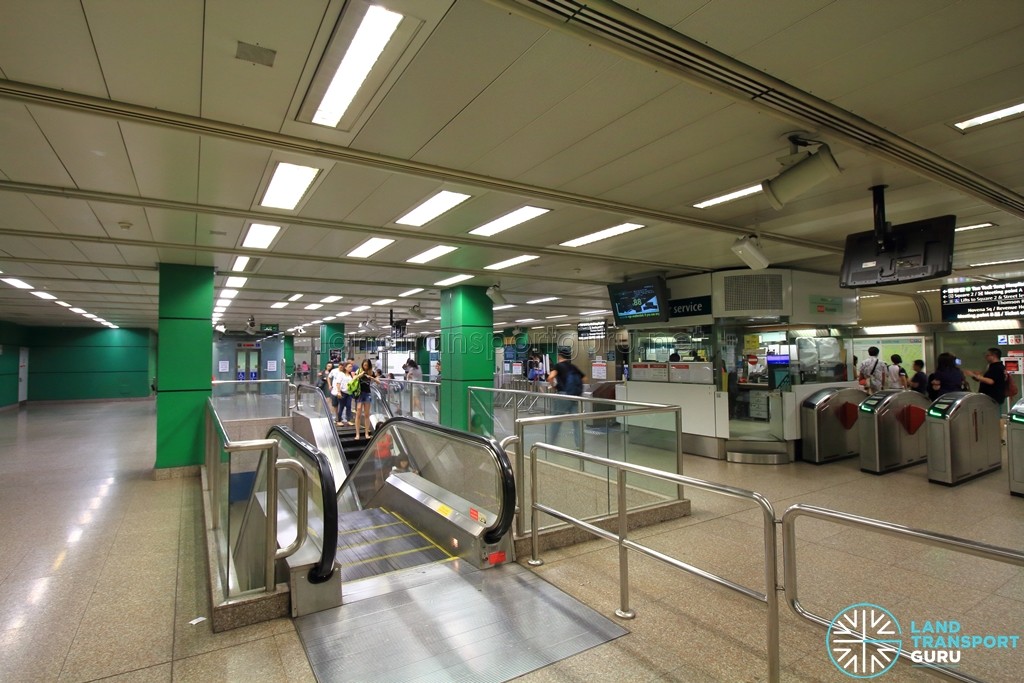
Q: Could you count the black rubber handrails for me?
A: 4